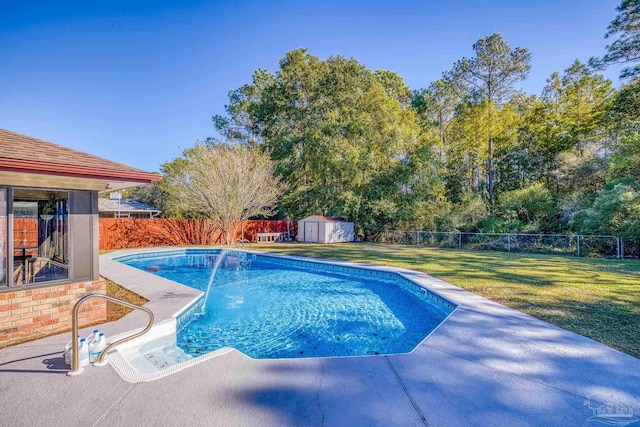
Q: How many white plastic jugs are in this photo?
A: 4